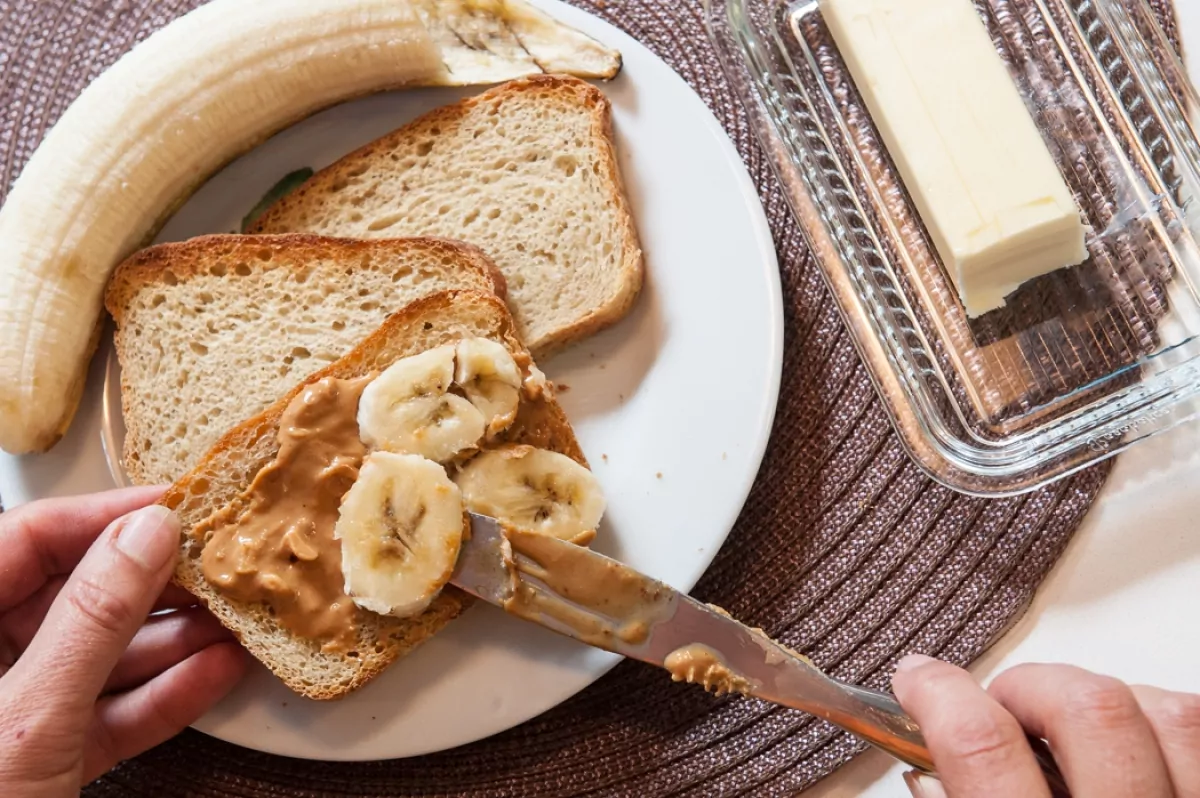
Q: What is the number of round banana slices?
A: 3